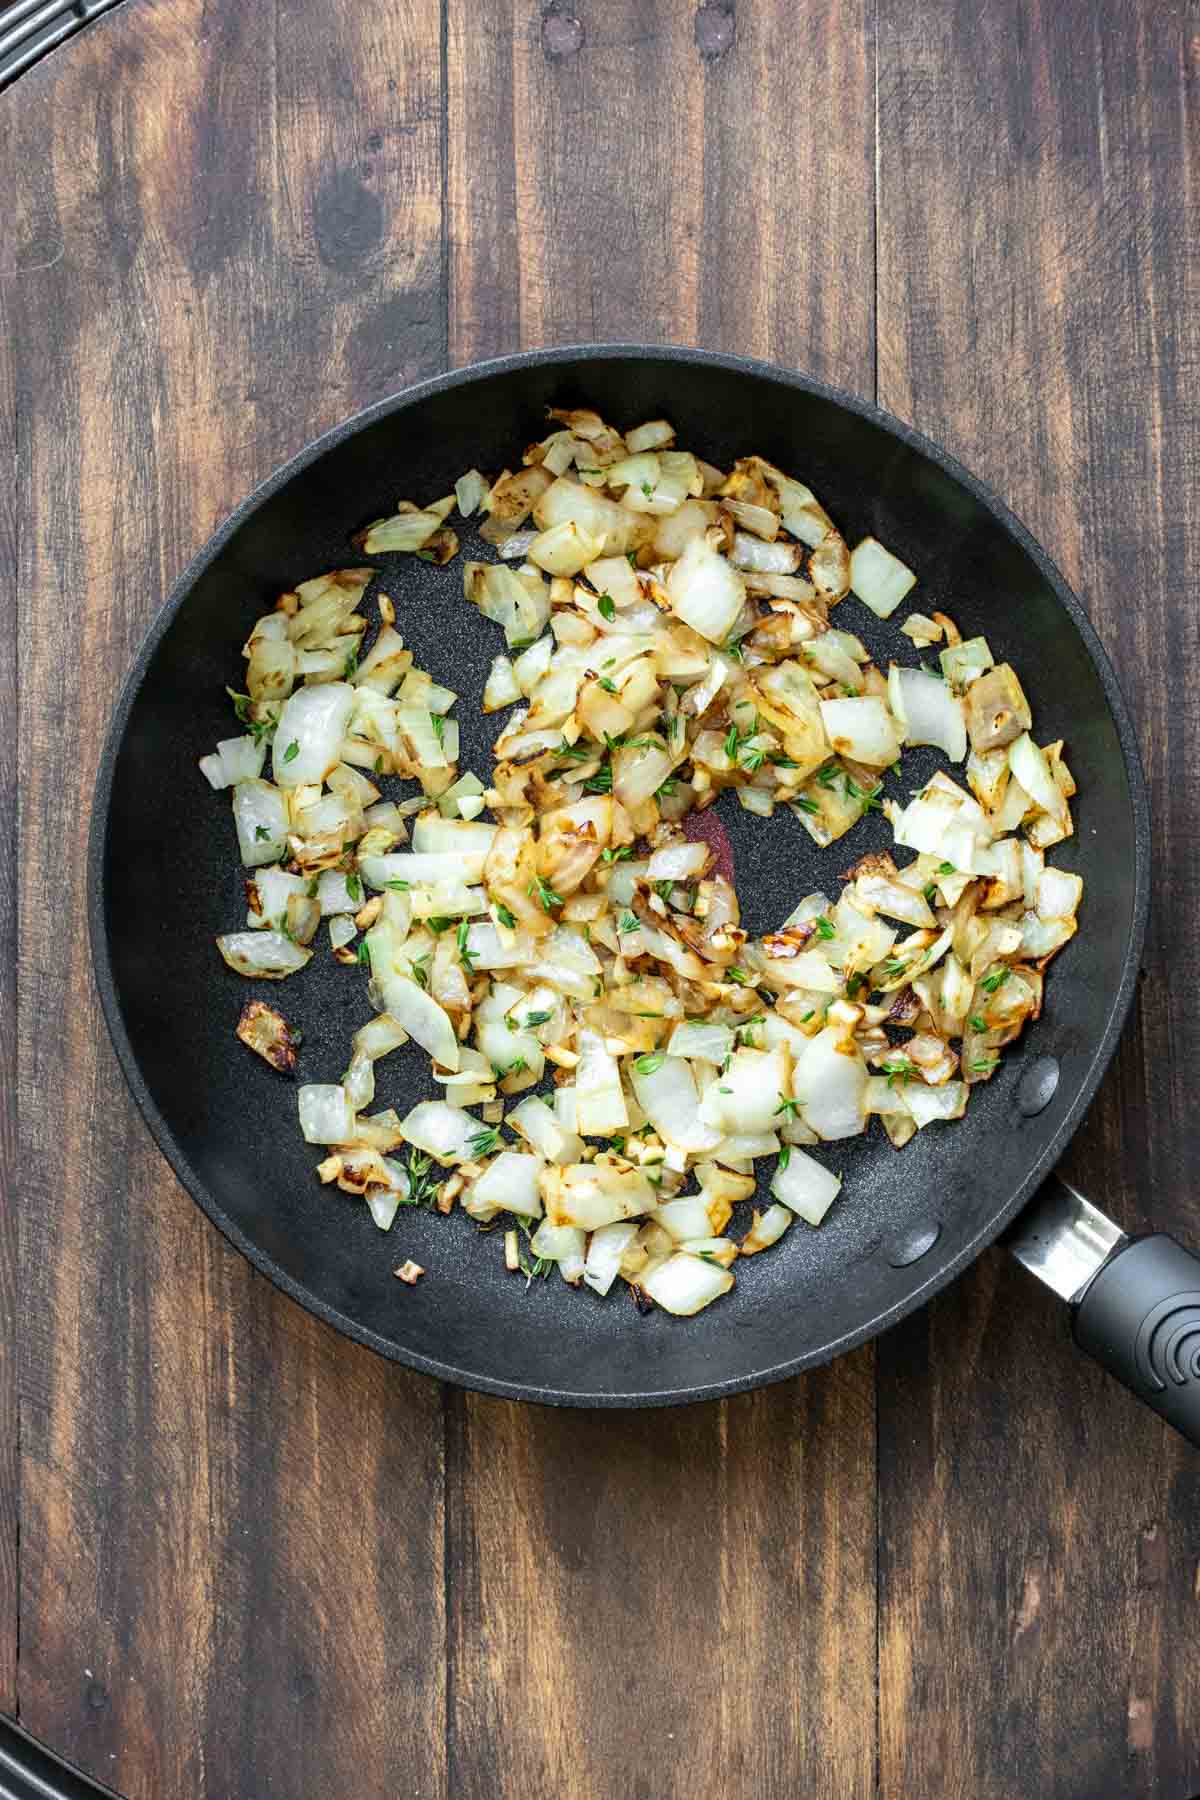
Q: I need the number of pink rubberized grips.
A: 0